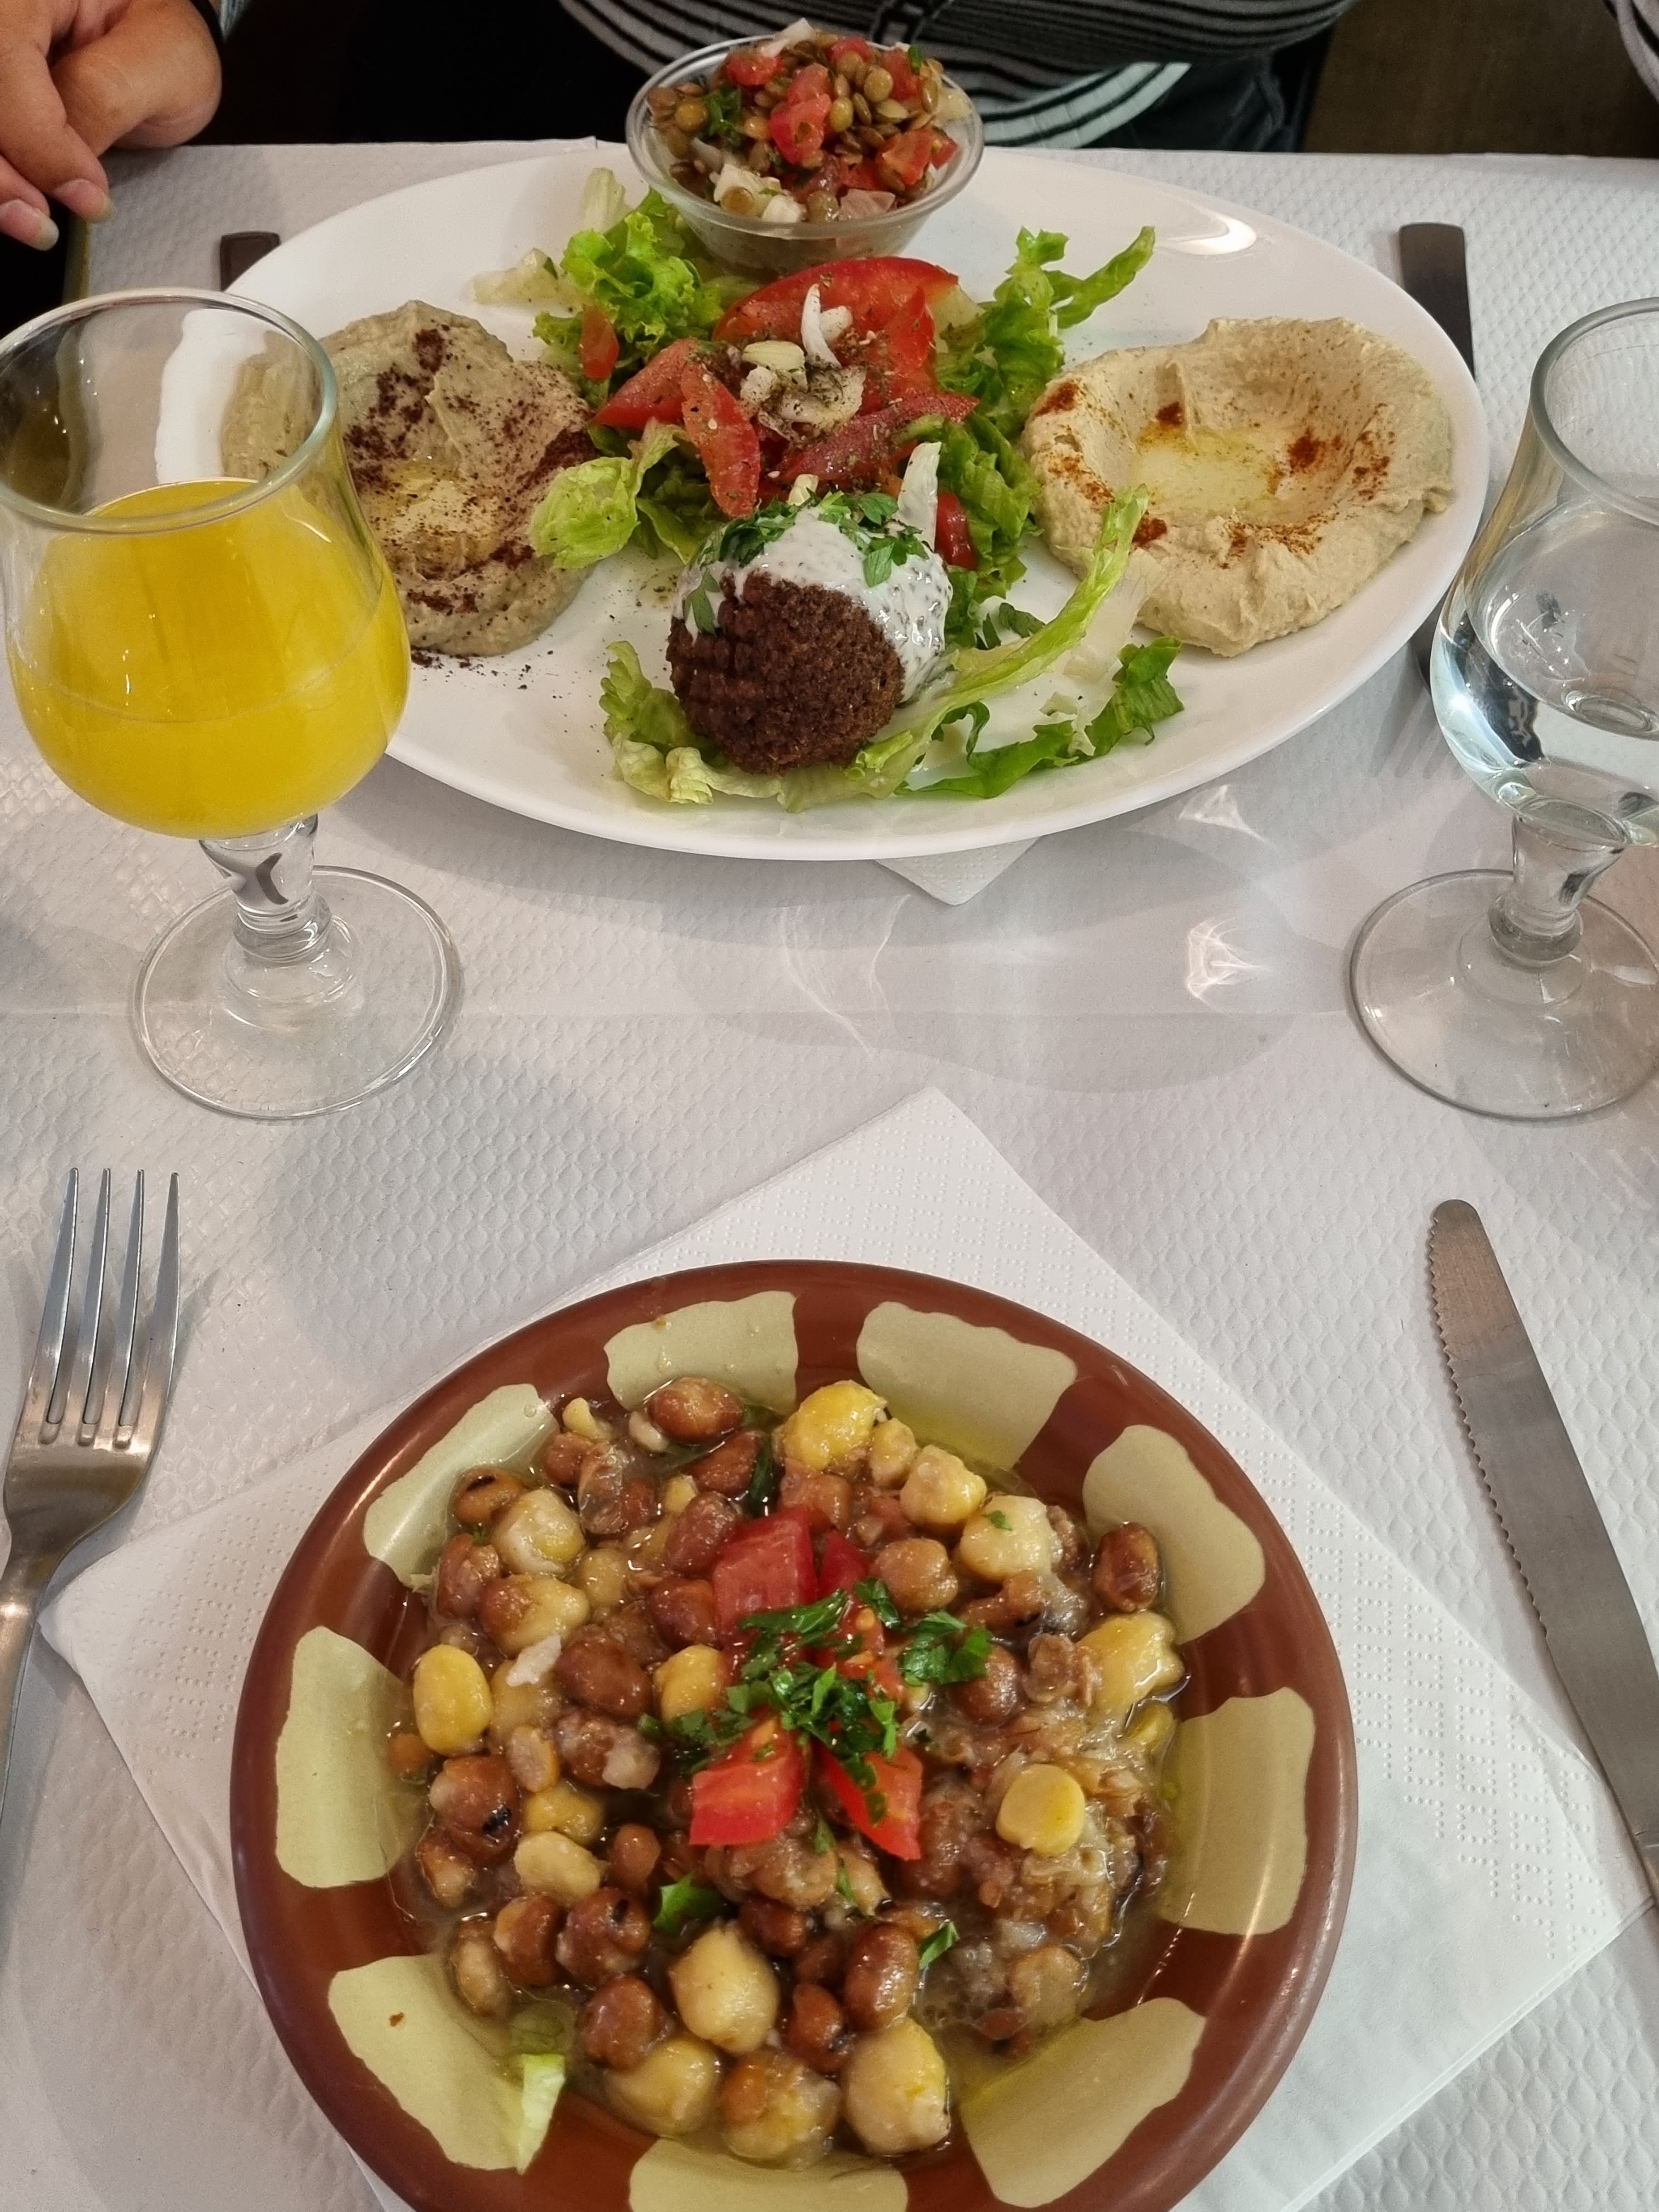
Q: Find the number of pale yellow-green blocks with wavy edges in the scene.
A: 9